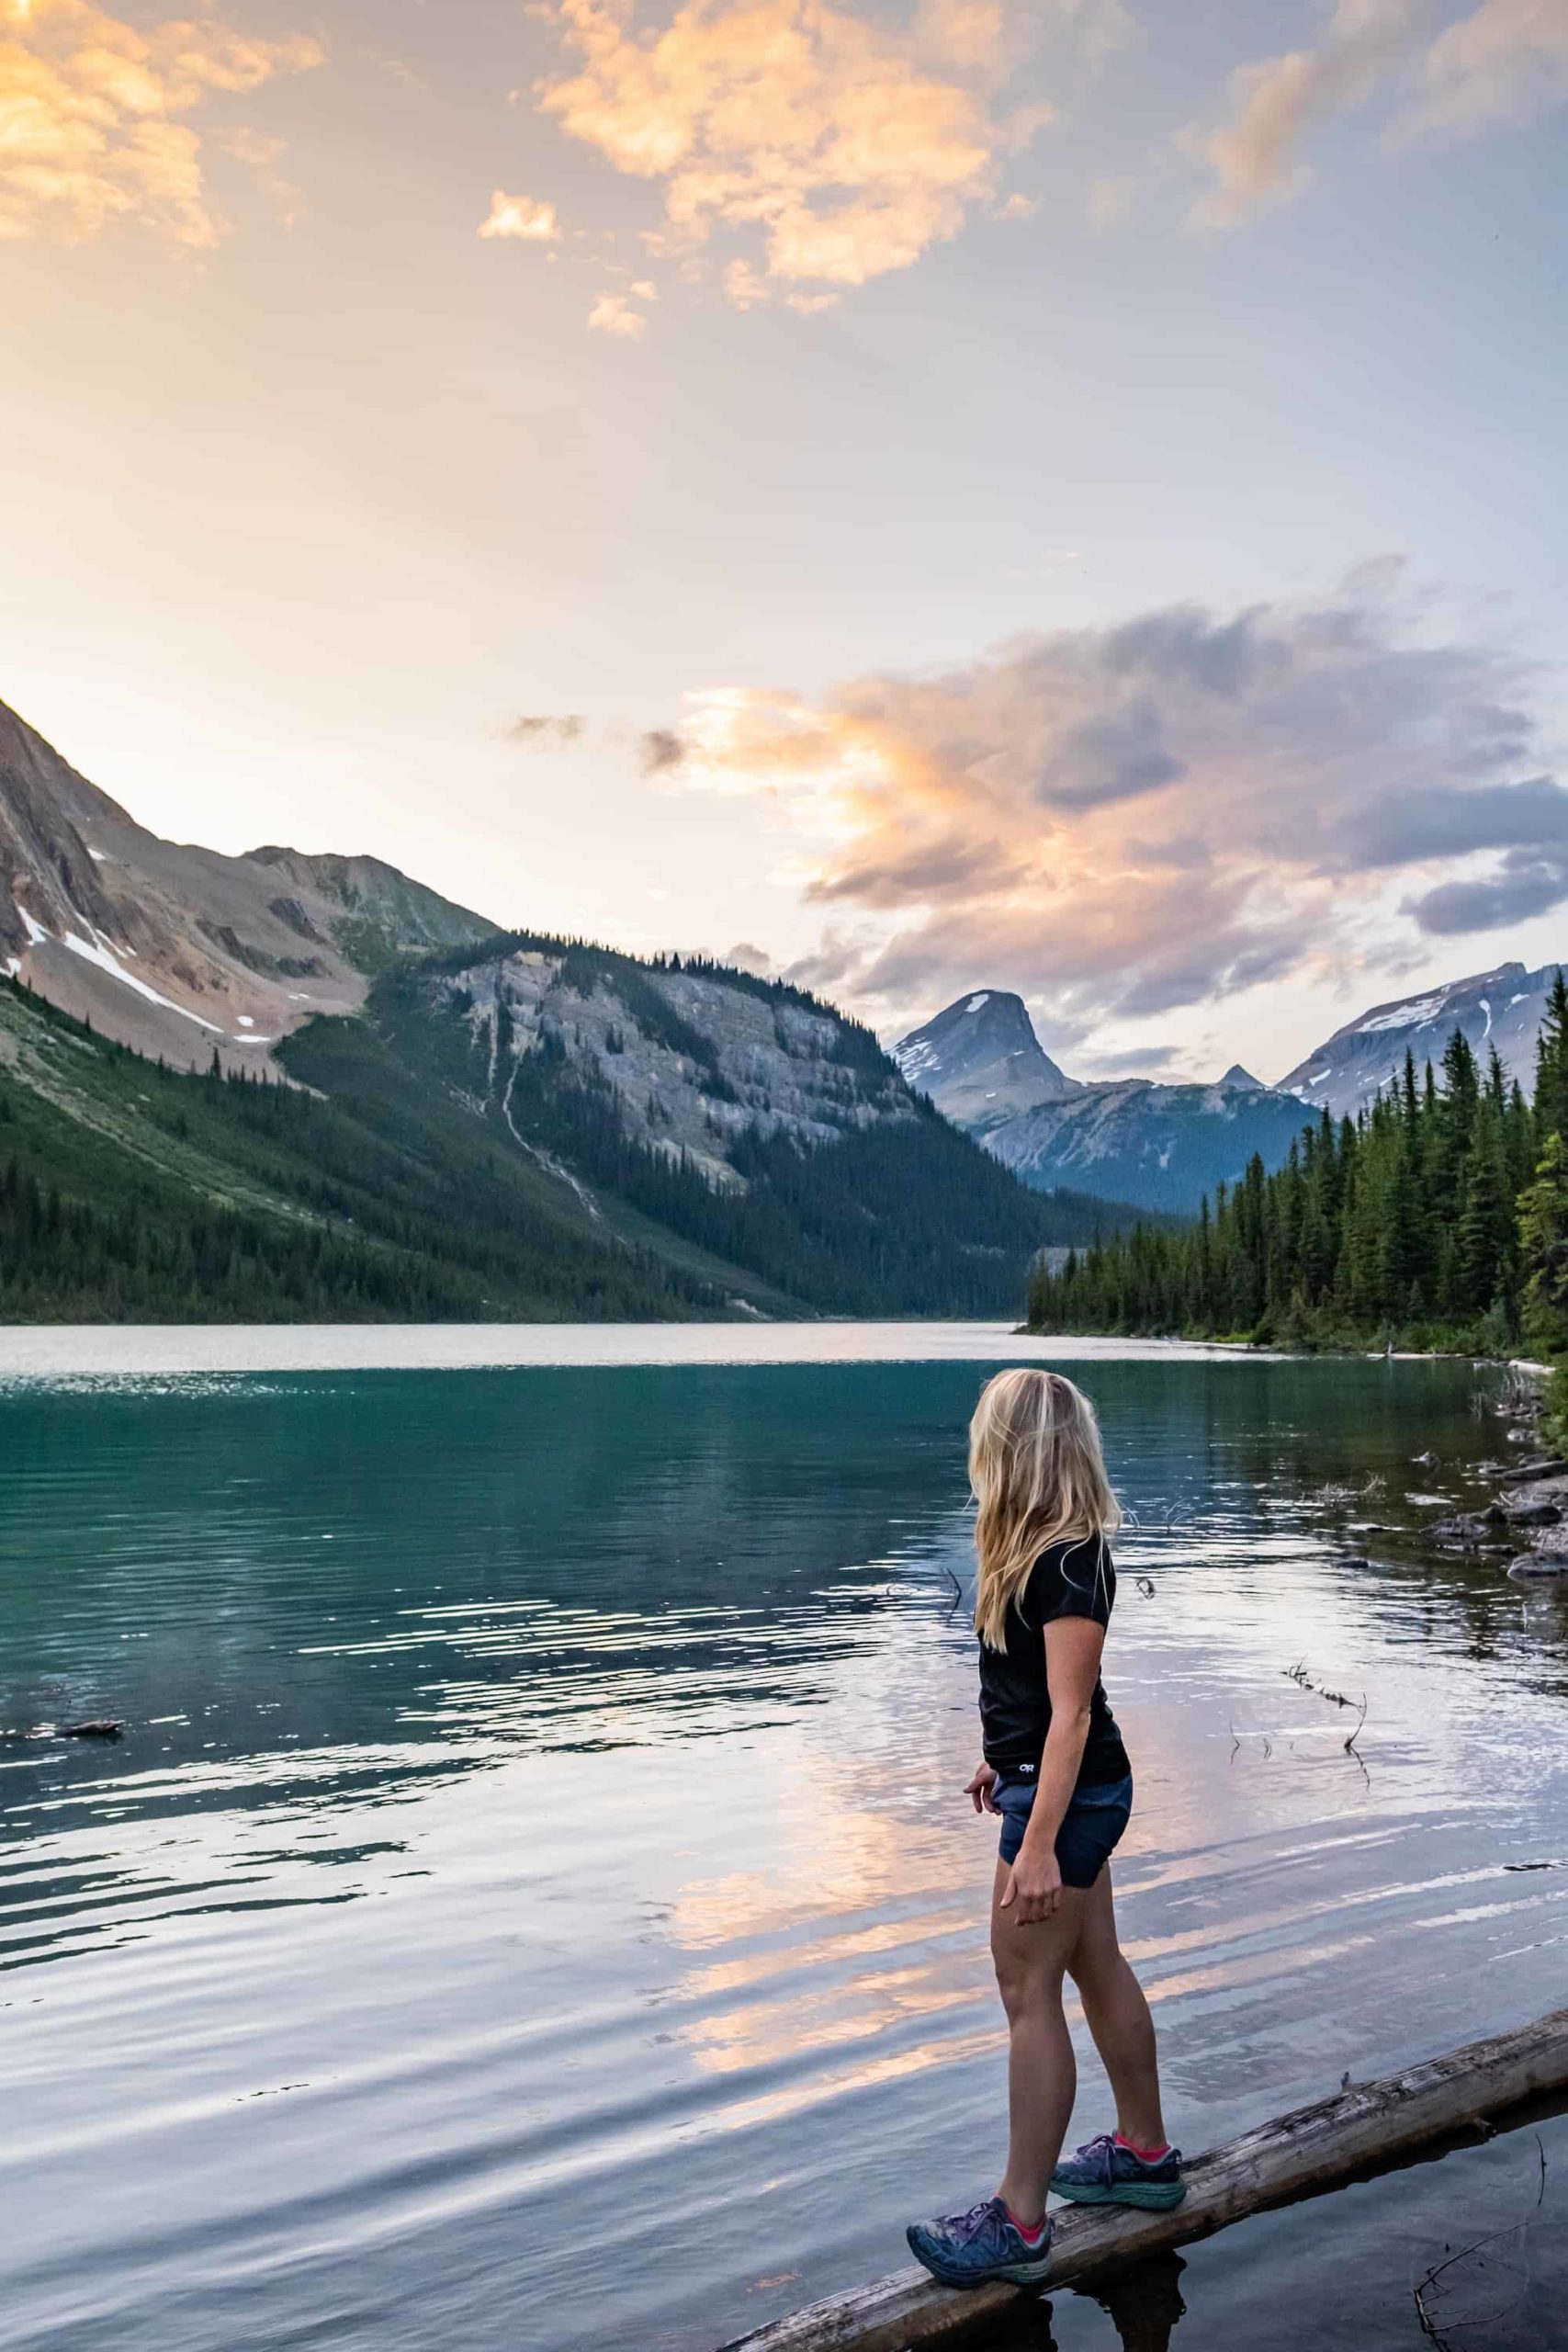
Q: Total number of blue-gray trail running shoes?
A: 2